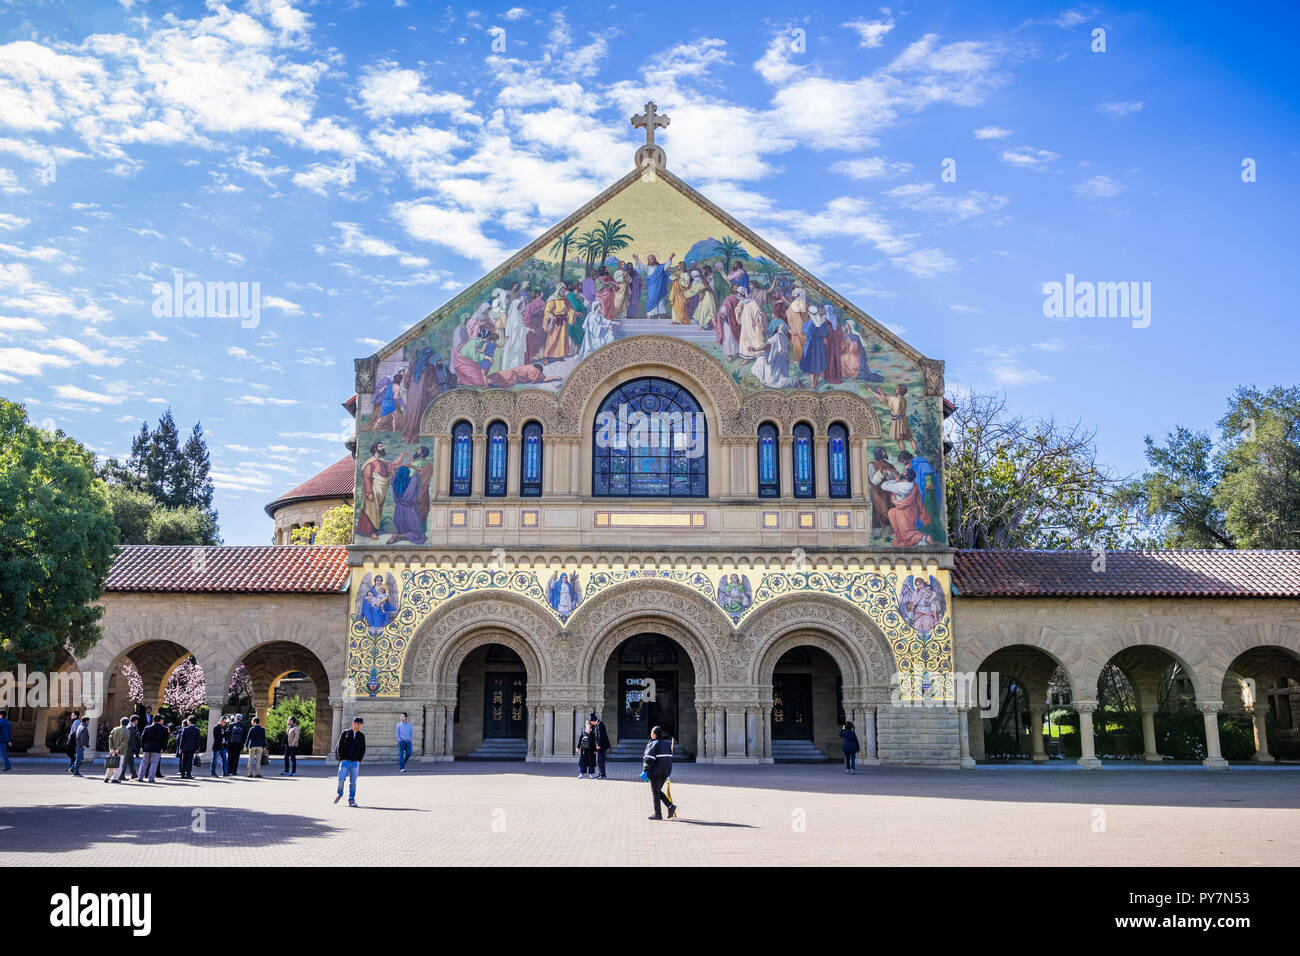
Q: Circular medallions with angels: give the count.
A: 4